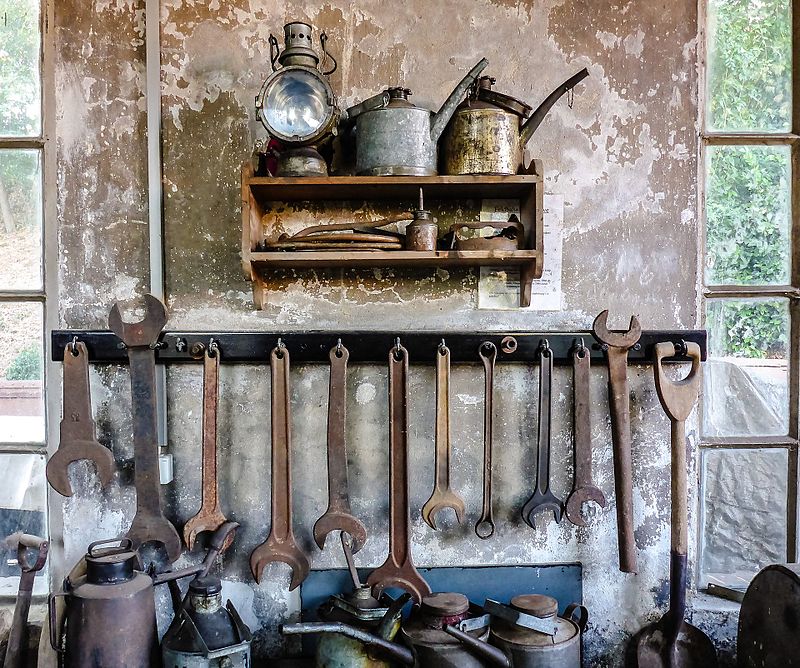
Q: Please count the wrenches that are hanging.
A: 11